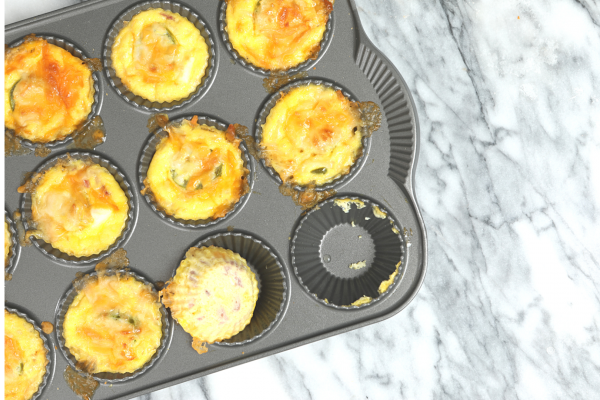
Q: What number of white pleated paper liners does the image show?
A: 0